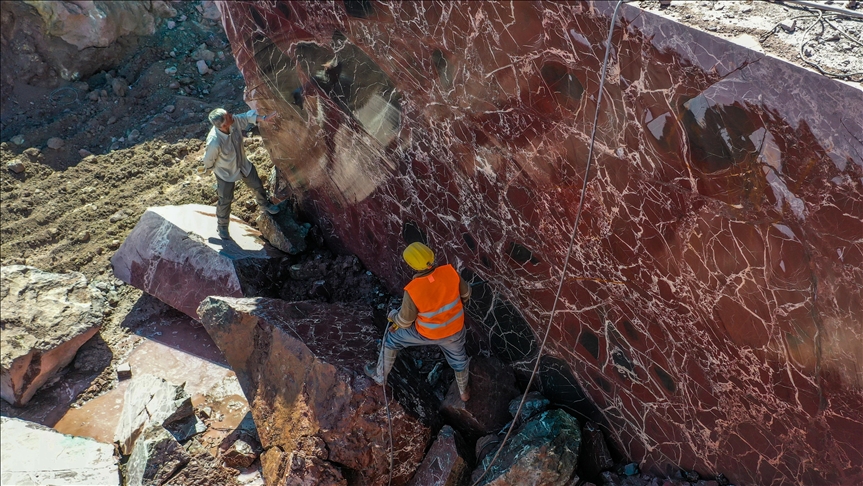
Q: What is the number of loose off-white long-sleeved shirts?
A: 1